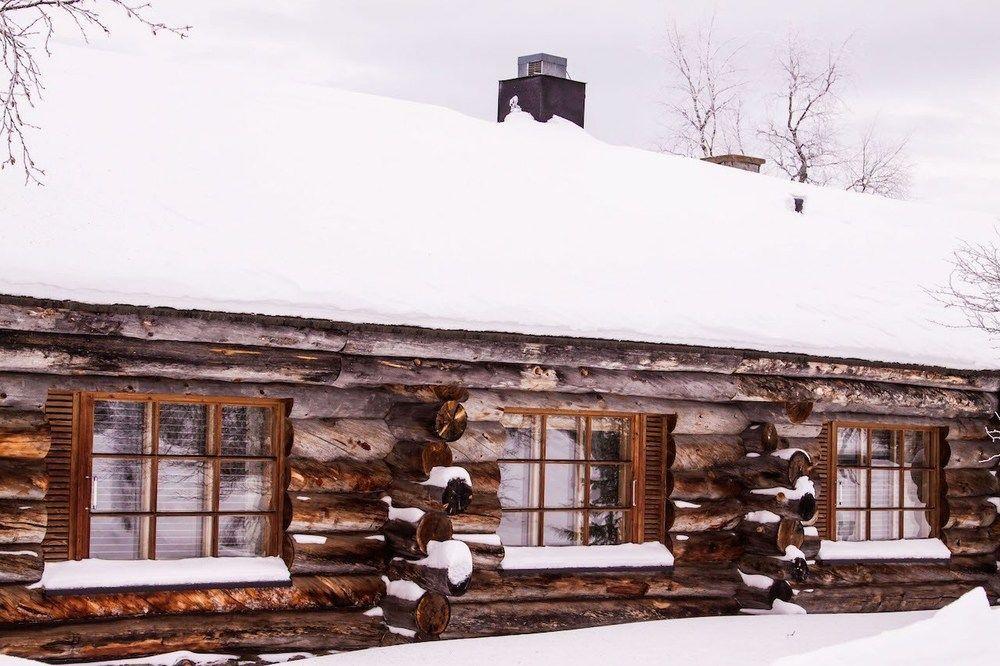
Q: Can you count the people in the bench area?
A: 0